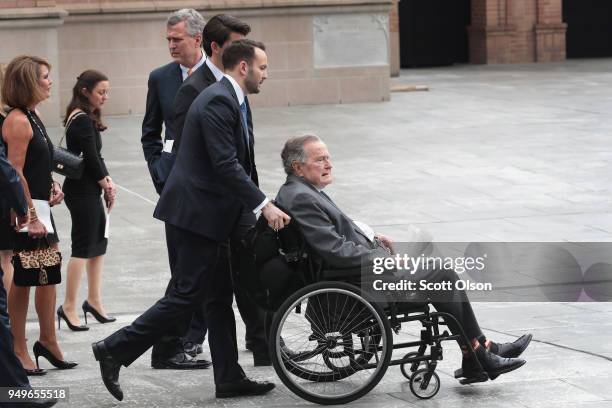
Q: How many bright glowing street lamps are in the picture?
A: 0